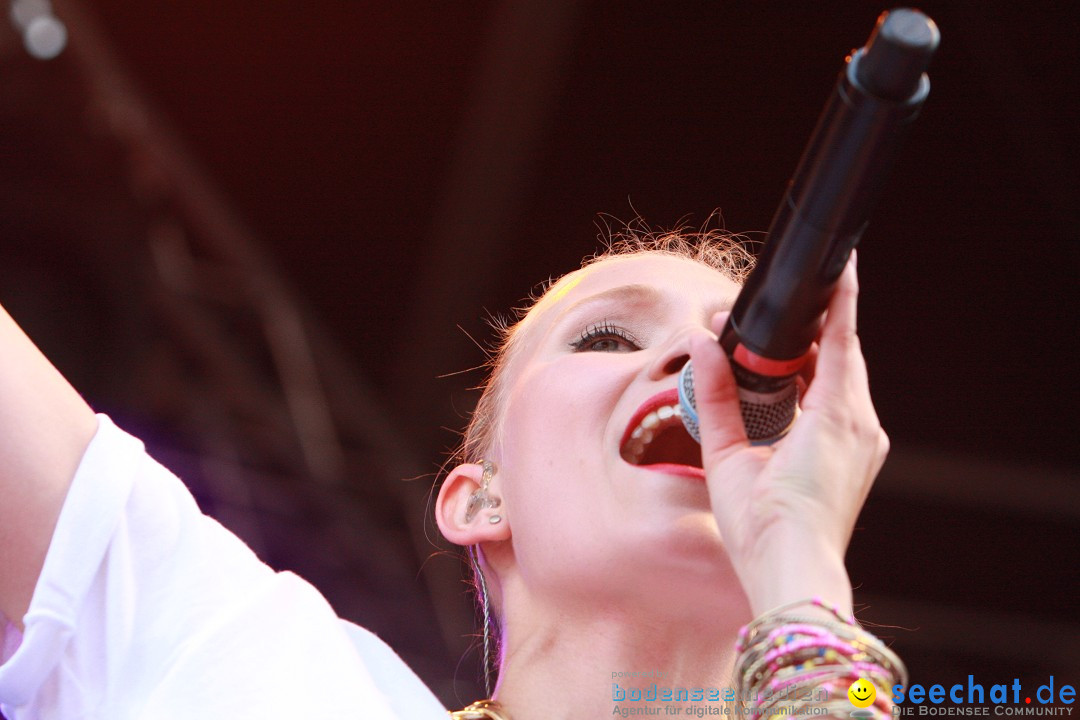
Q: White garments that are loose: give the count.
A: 1